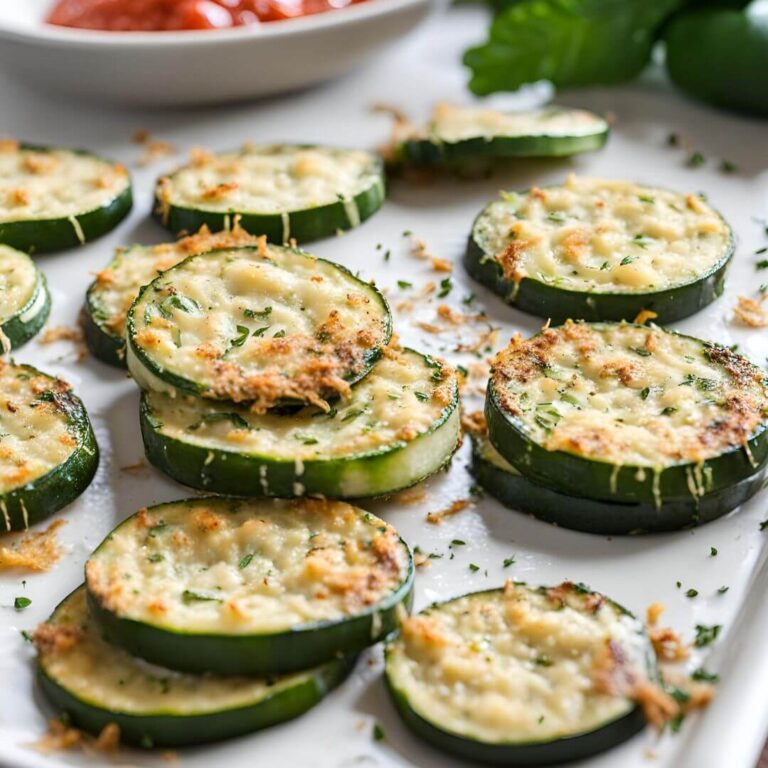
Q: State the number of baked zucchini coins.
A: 14